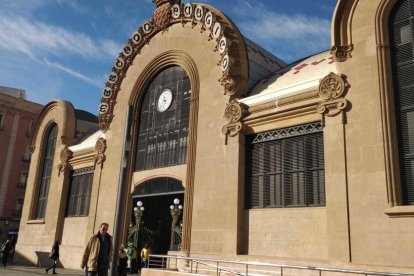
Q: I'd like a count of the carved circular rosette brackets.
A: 4